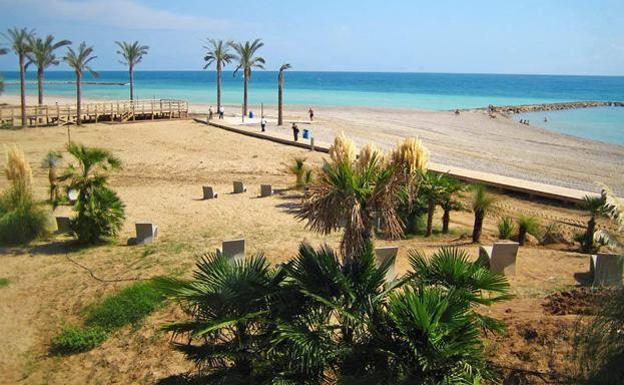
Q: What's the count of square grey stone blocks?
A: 9